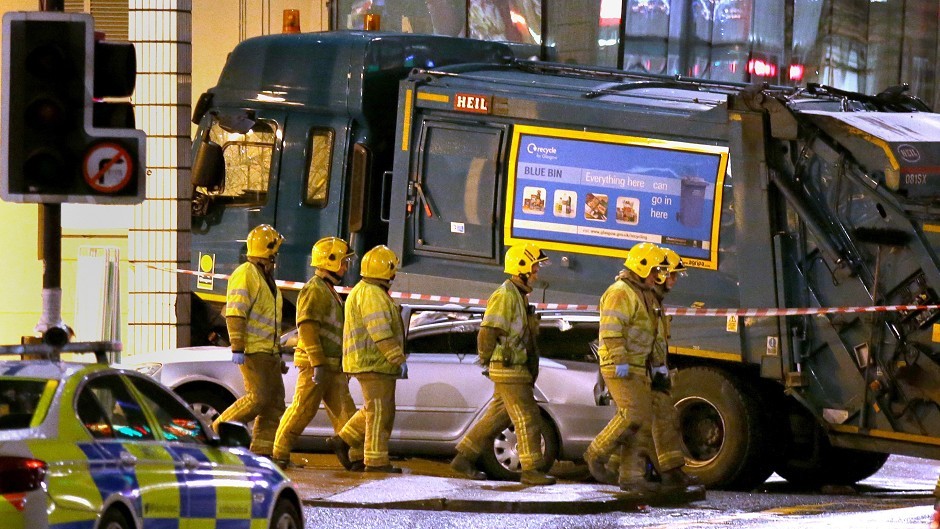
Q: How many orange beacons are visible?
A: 2